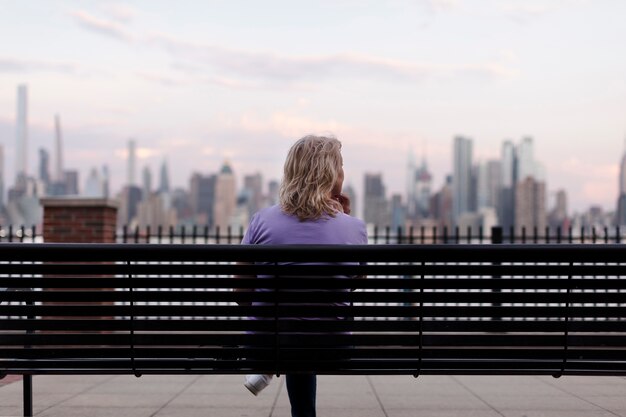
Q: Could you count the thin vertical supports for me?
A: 4